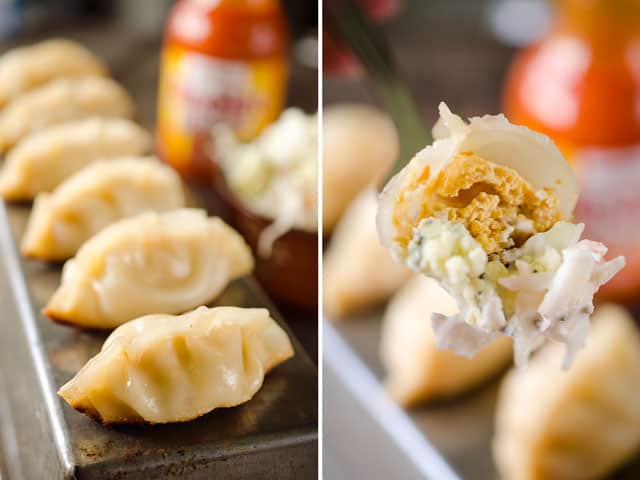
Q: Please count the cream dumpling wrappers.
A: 11